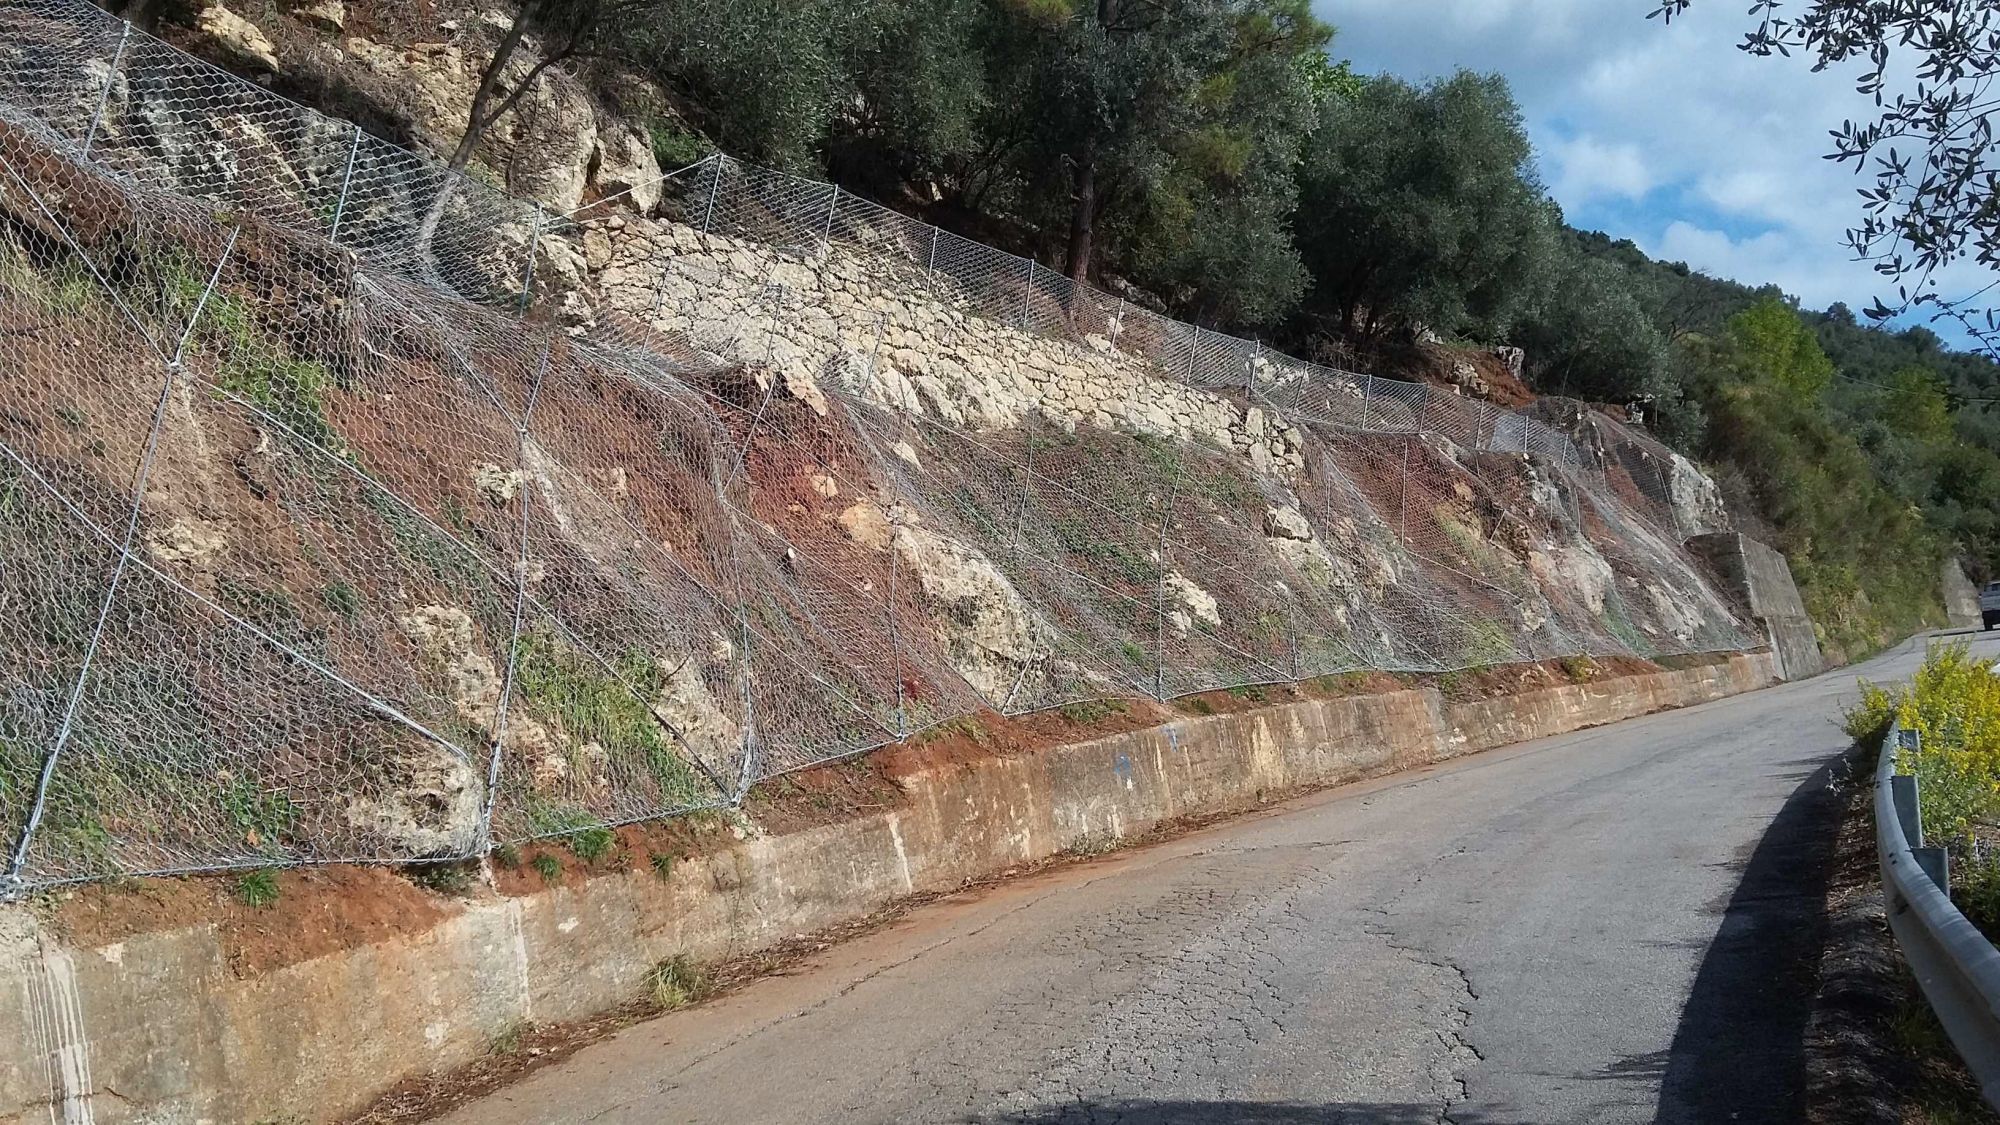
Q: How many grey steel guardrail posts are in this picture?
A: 3